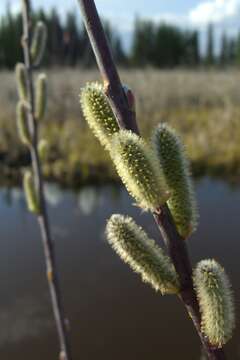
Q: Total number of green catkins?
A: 11